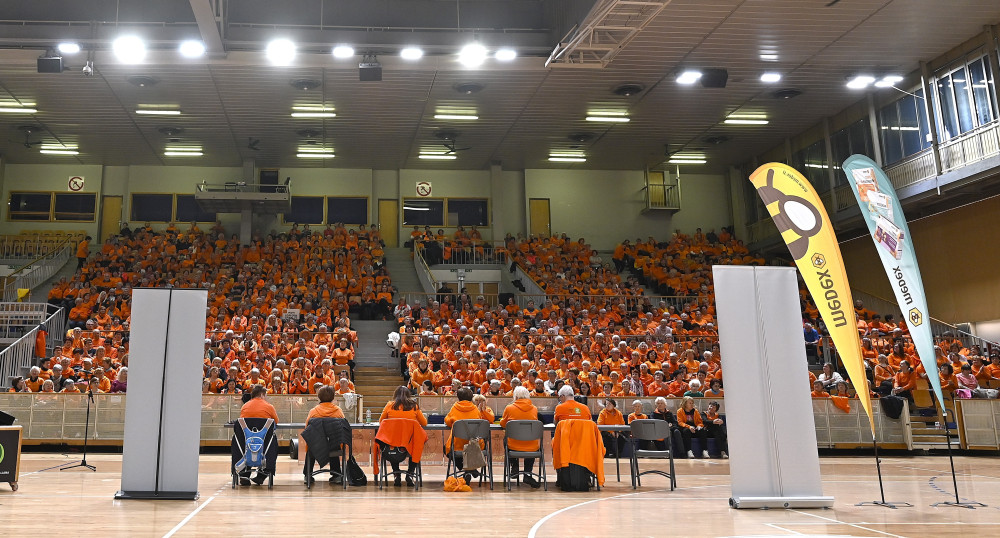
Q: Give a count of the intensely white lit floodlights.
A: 12